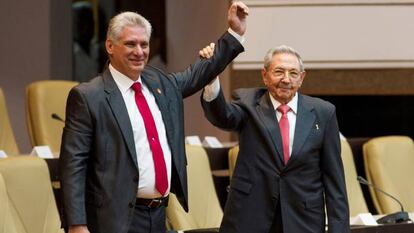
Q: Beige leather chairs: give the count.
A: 7